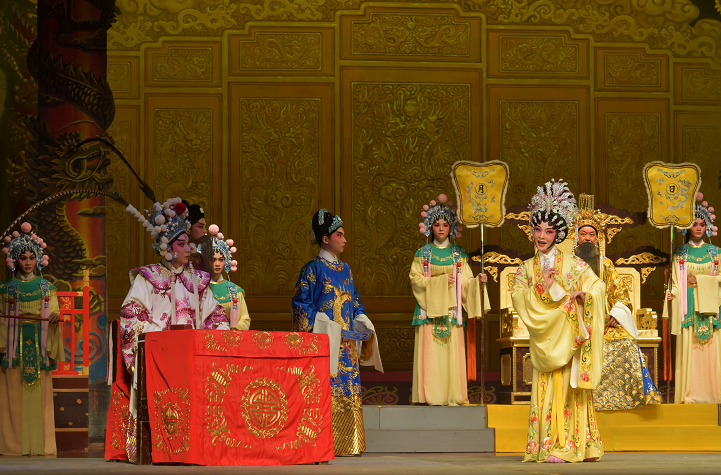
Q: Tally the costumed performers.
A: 9